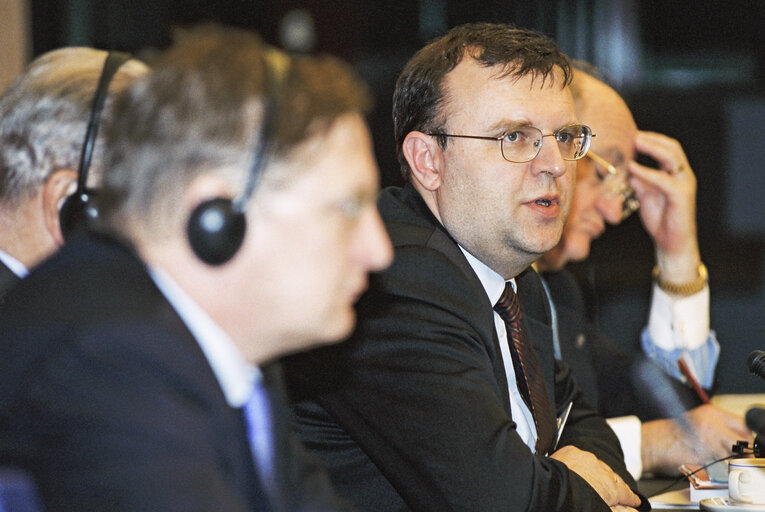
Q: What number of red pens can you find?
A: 1